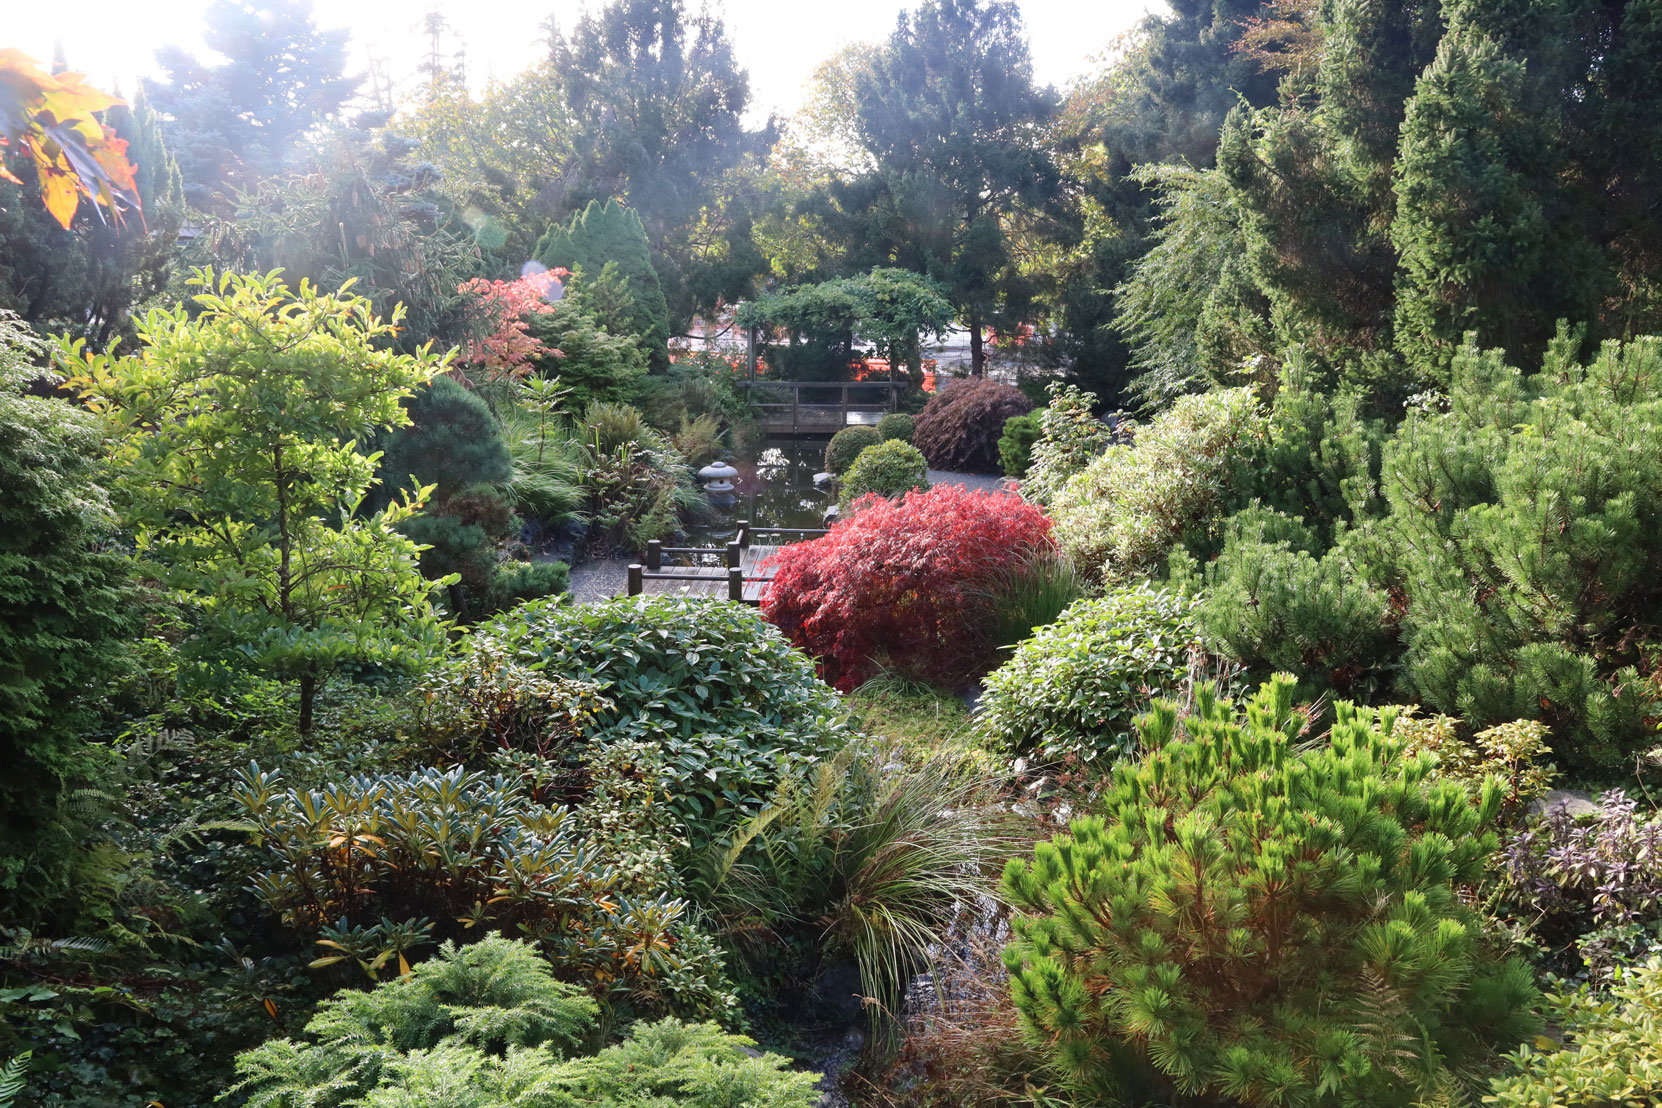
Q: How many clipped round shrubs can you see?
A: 3